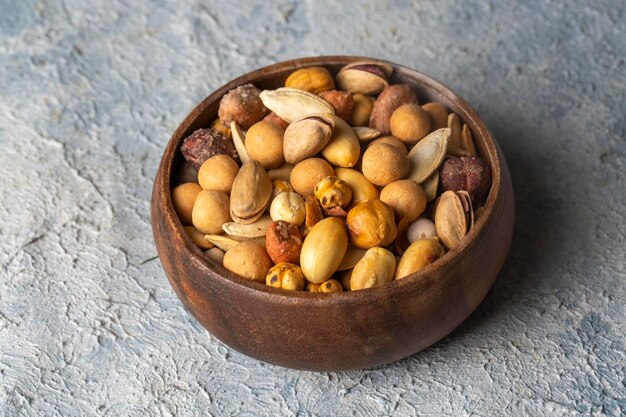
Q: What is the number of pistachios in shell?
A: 4